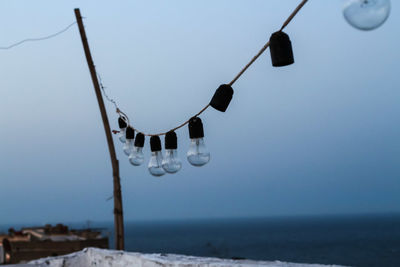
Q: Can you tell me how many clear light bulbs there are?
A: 7